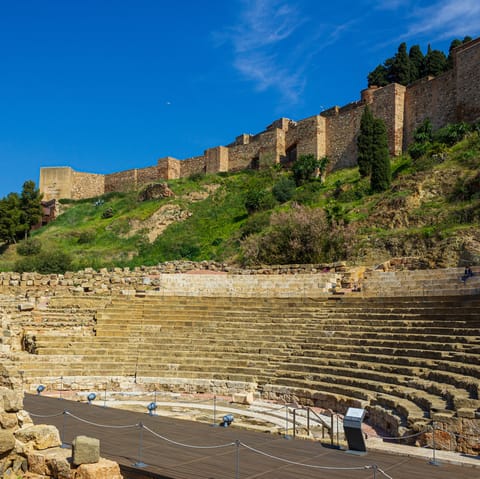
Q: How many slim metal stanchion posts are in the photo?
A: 11